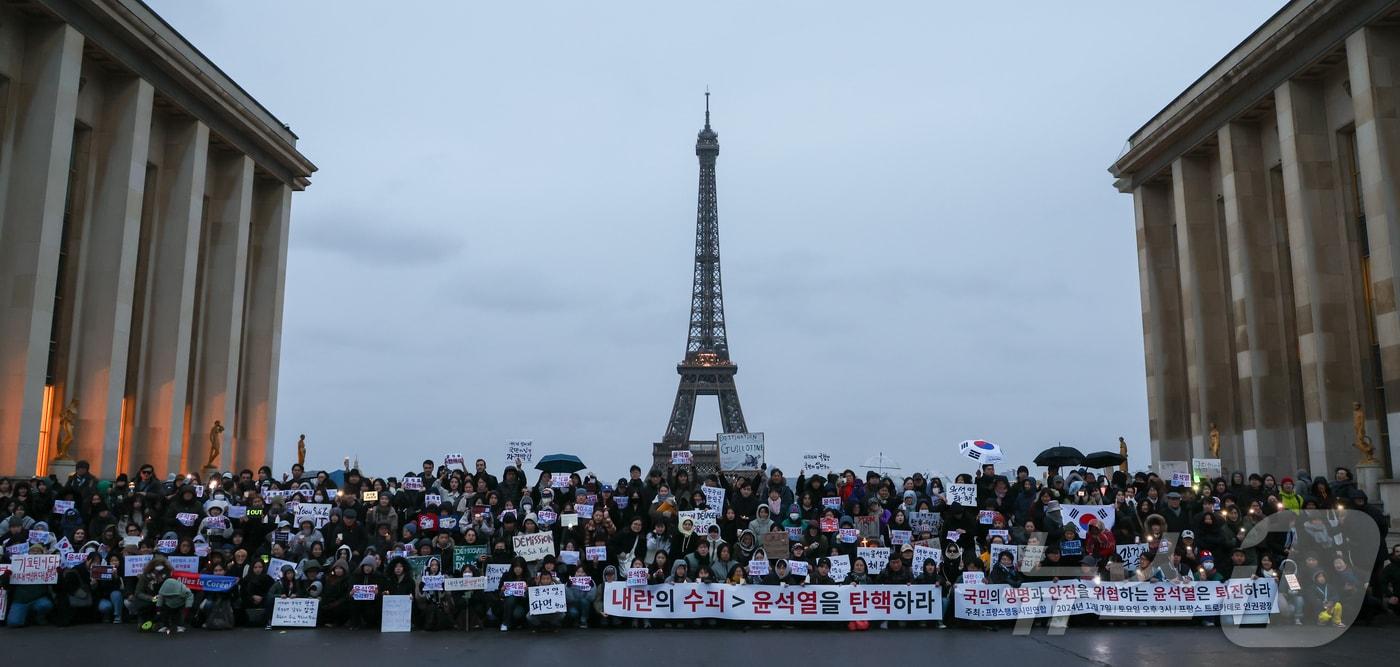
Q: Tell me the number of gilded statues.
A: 6